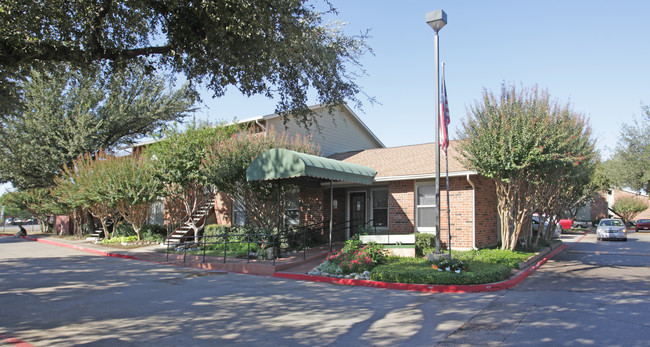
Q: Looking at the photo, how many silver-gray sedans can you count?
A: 1